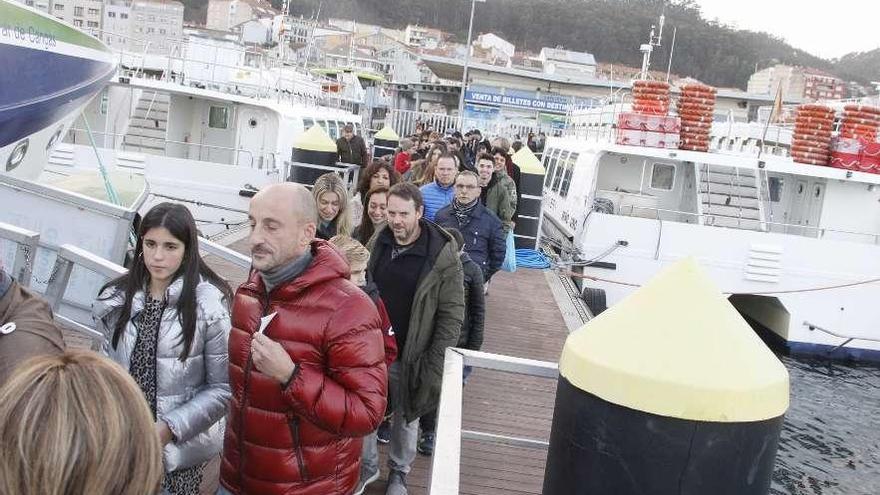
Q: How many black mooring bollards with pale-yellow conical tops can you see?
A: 4